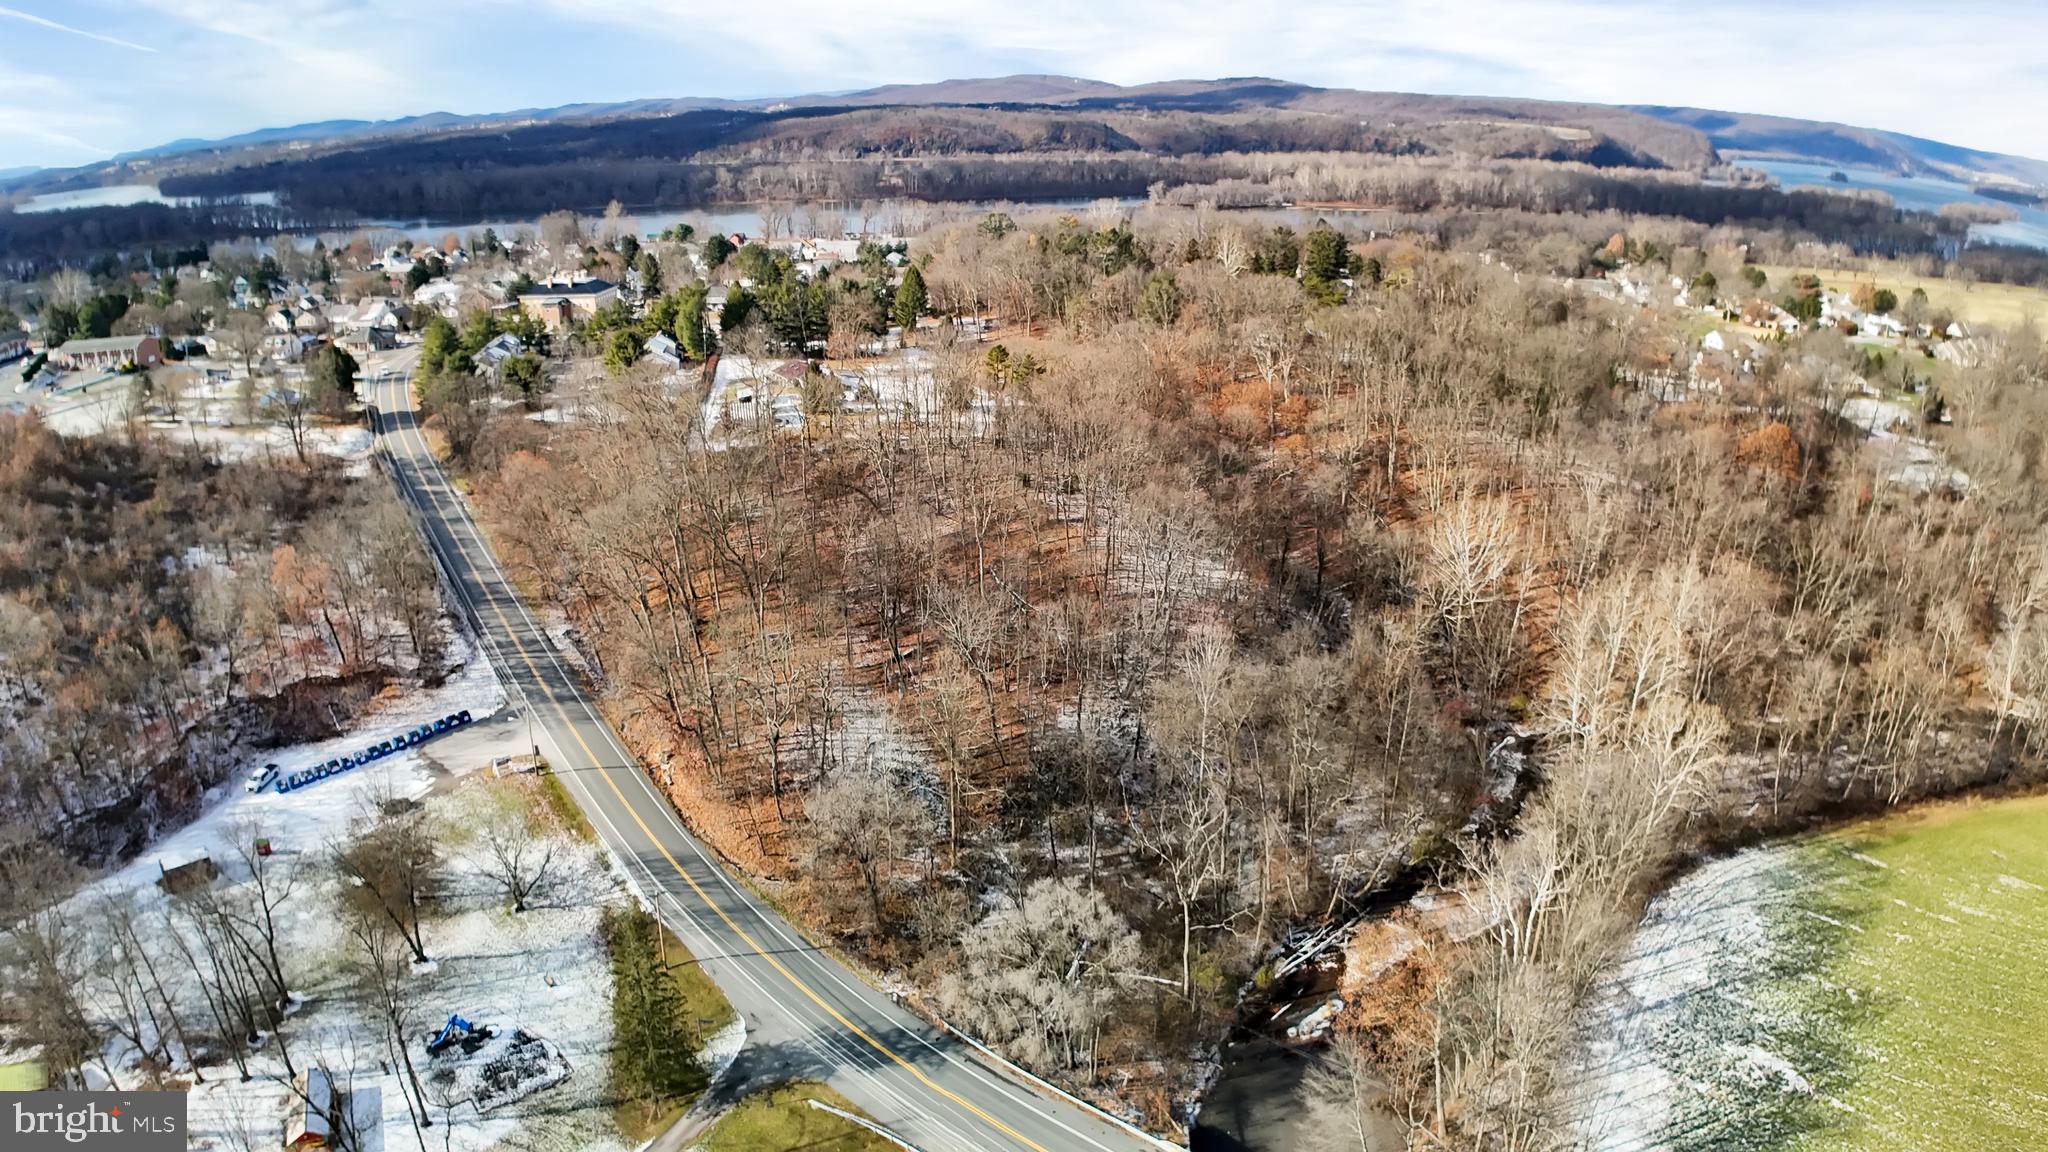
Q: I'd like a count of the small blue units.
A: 15